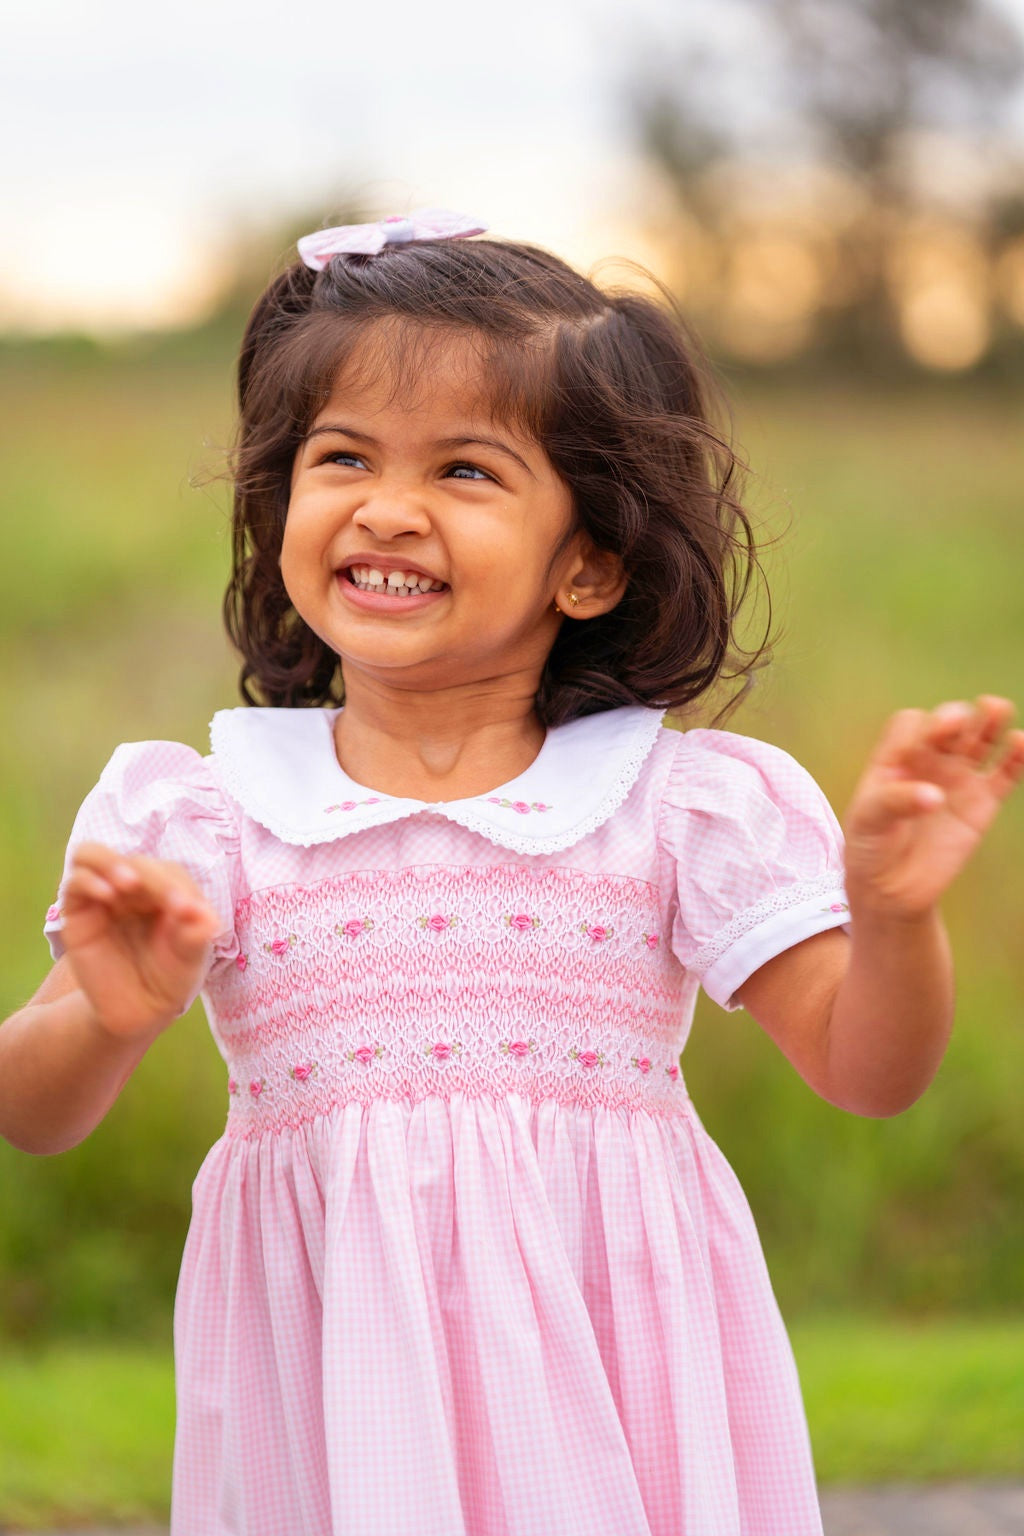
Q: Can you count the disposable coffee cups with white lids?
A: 0